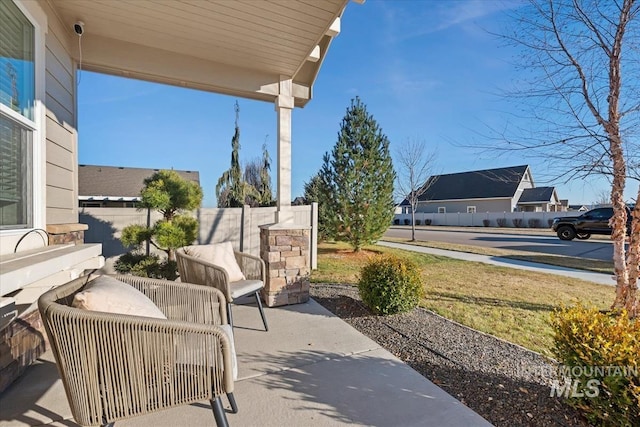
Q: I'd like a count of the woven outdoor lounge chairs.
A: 2